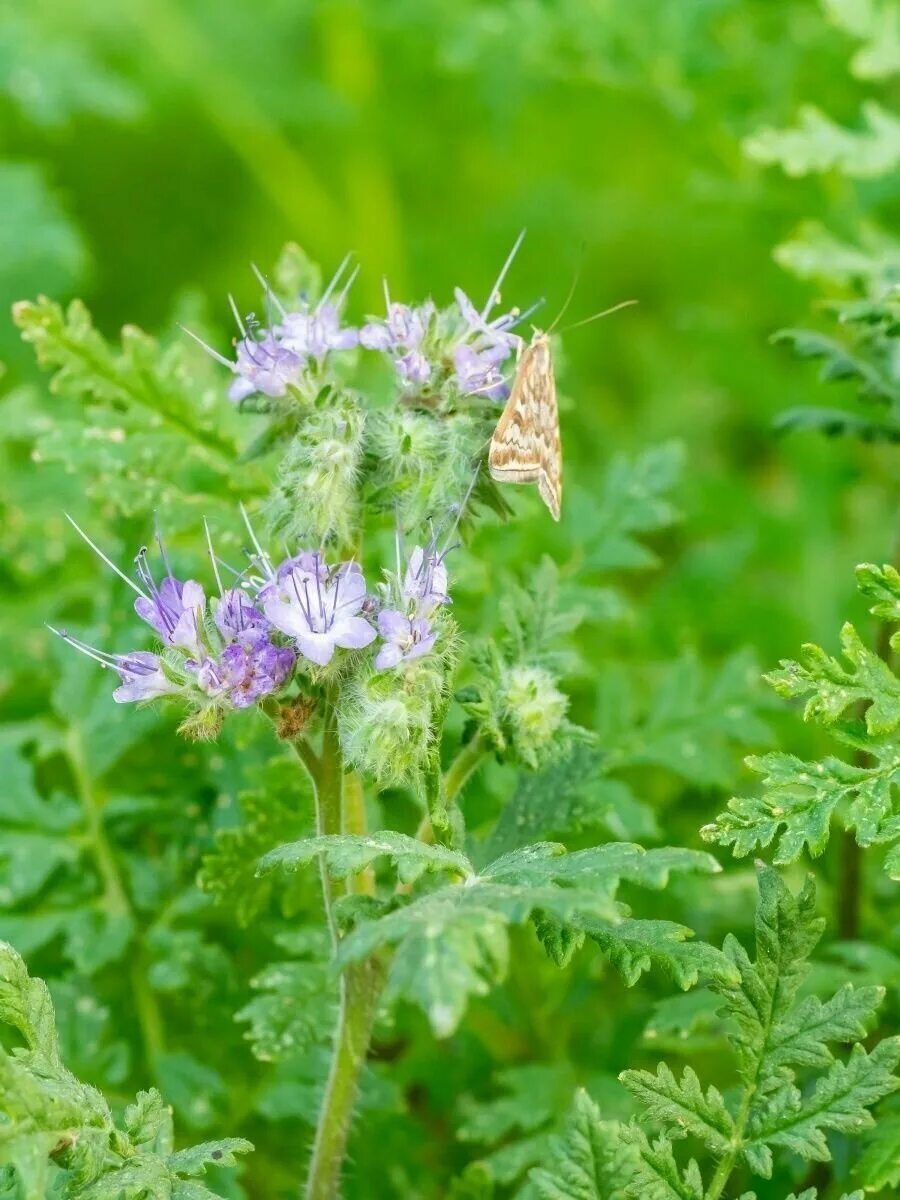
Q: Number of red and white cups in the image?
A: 0